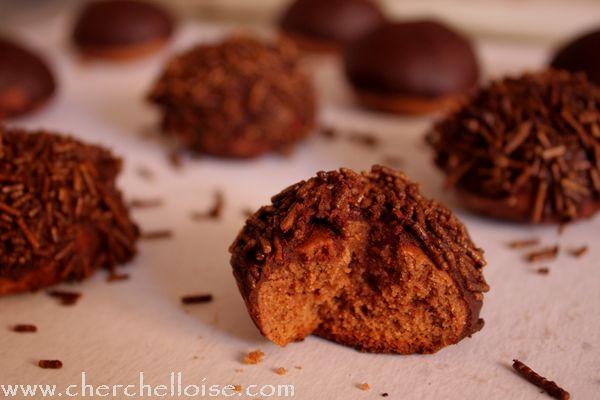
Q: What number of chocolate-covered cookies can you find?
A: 9